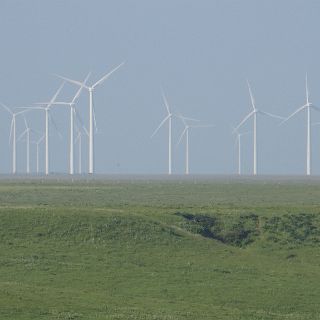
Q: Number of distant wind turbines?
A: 12